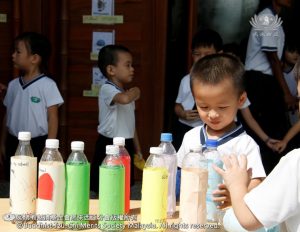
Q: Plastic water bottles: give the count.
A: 9